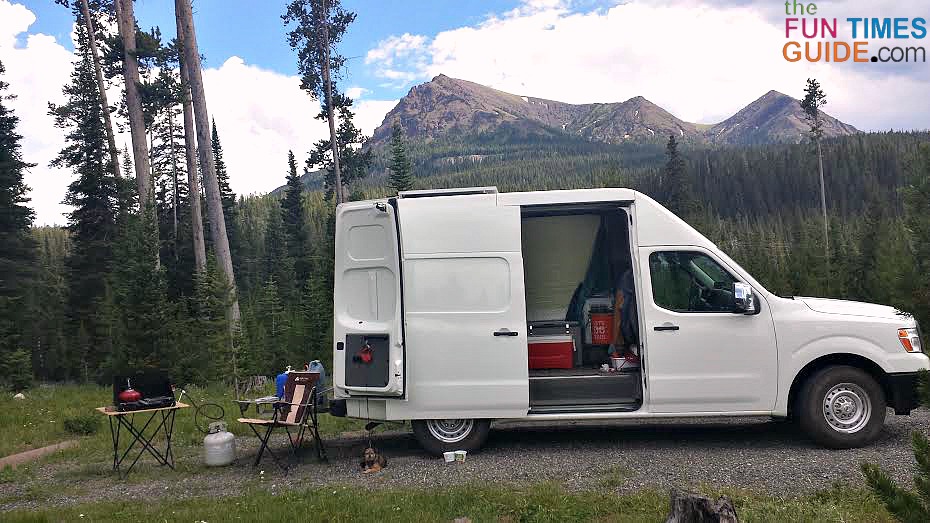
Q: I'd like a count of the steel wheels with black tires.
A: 2